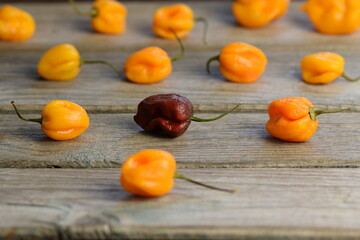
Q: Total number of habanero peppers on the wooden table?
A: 13